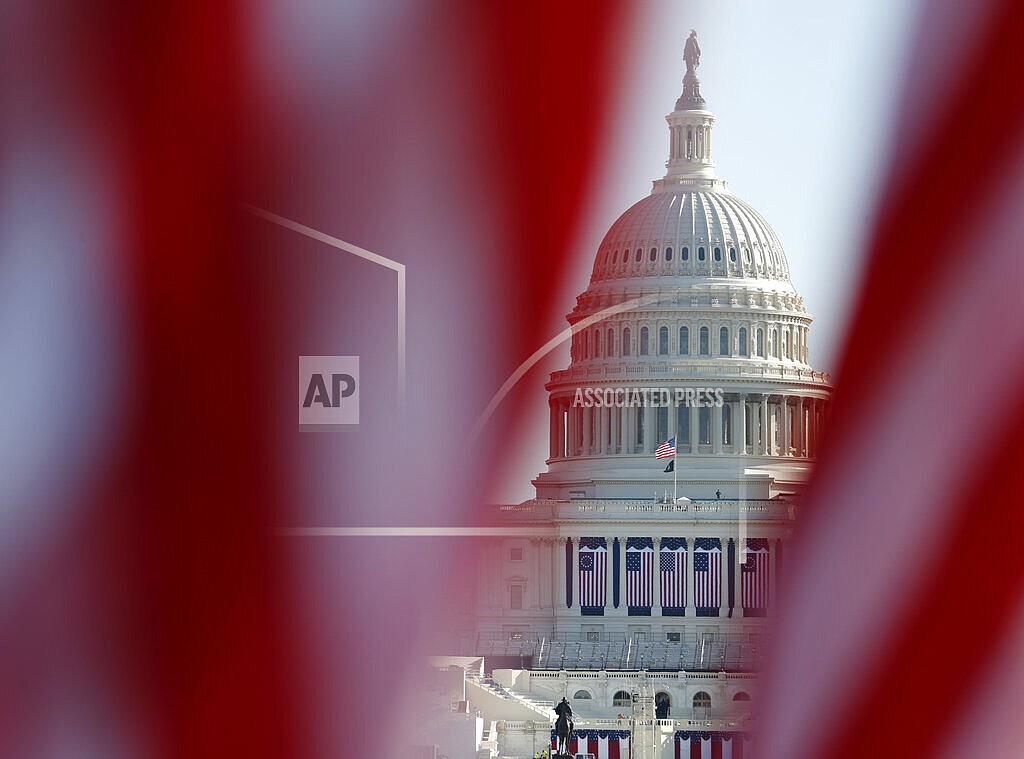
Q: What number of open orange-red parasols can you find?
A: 0